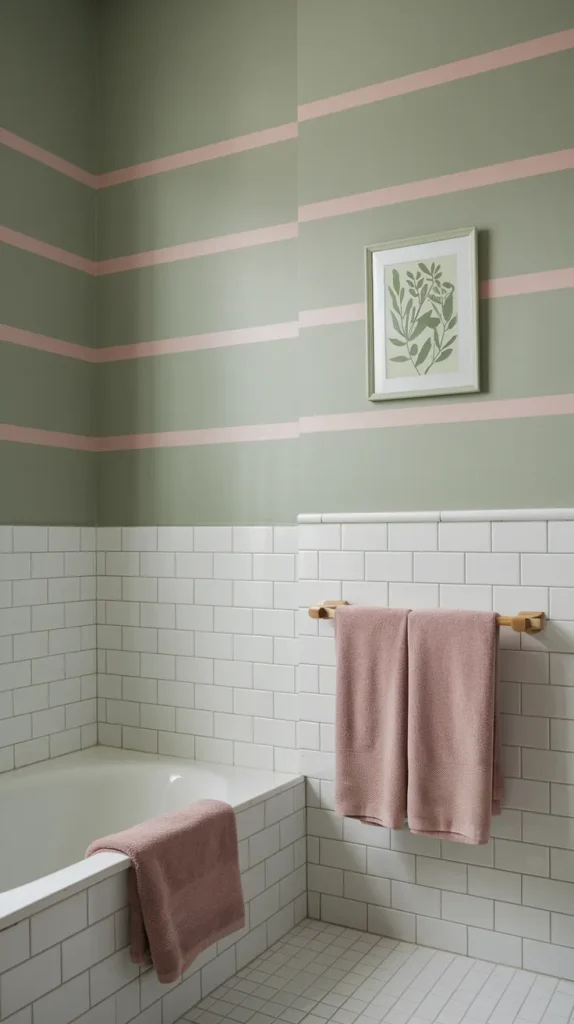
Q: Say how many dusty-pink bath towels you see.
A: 3